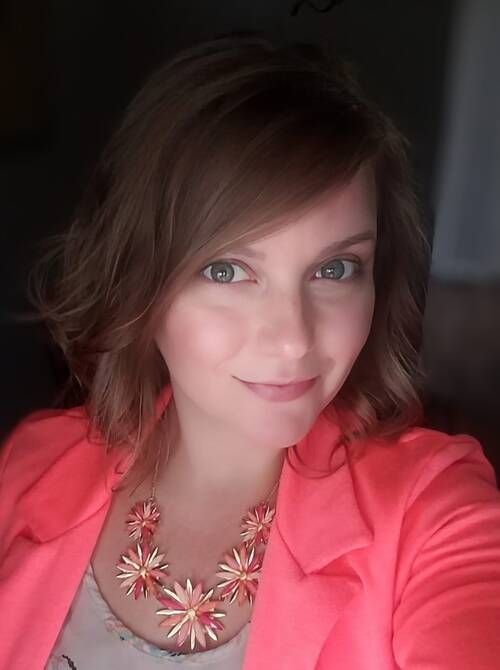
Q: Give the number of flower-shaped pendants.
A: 5